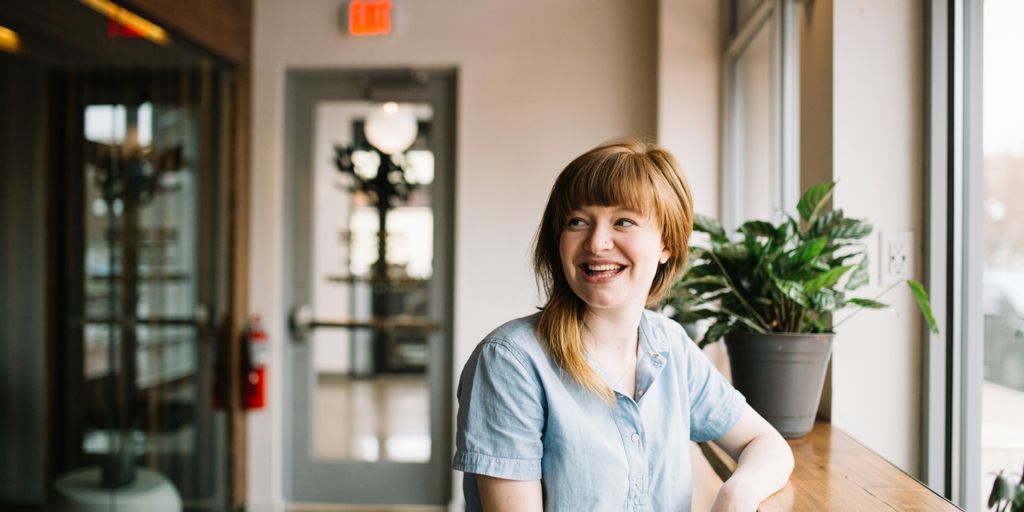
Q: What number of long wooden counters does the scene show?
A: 1